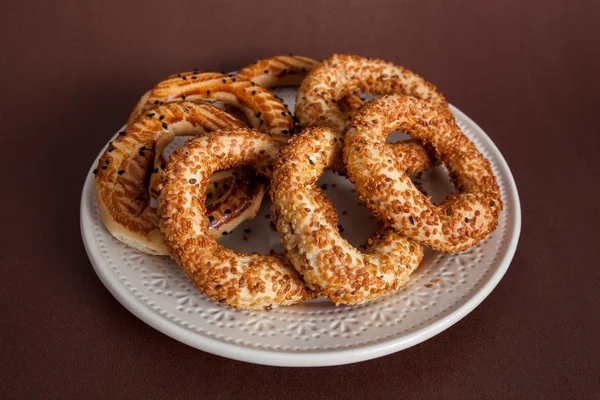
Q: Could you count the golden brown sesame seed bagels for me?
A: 4